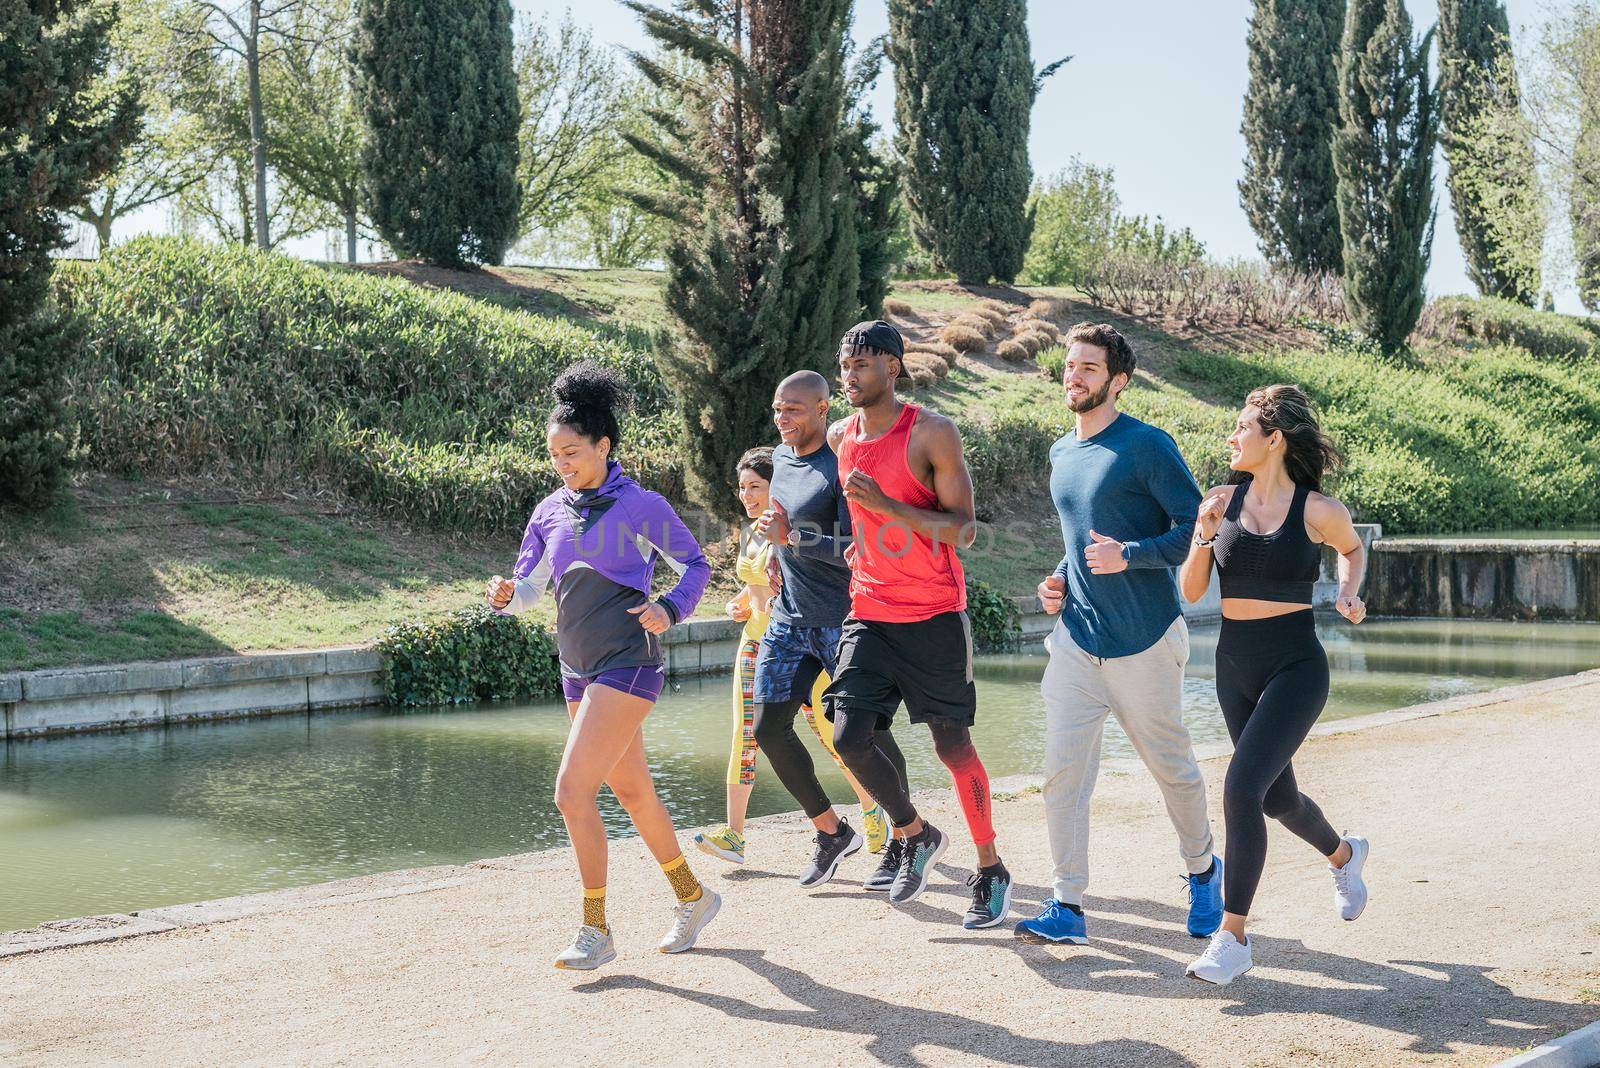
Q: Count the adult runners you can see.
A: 6